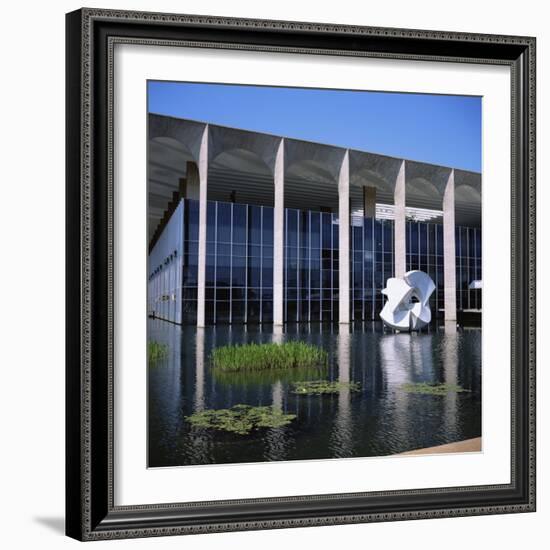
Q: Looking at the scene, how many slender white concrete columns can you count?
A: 5